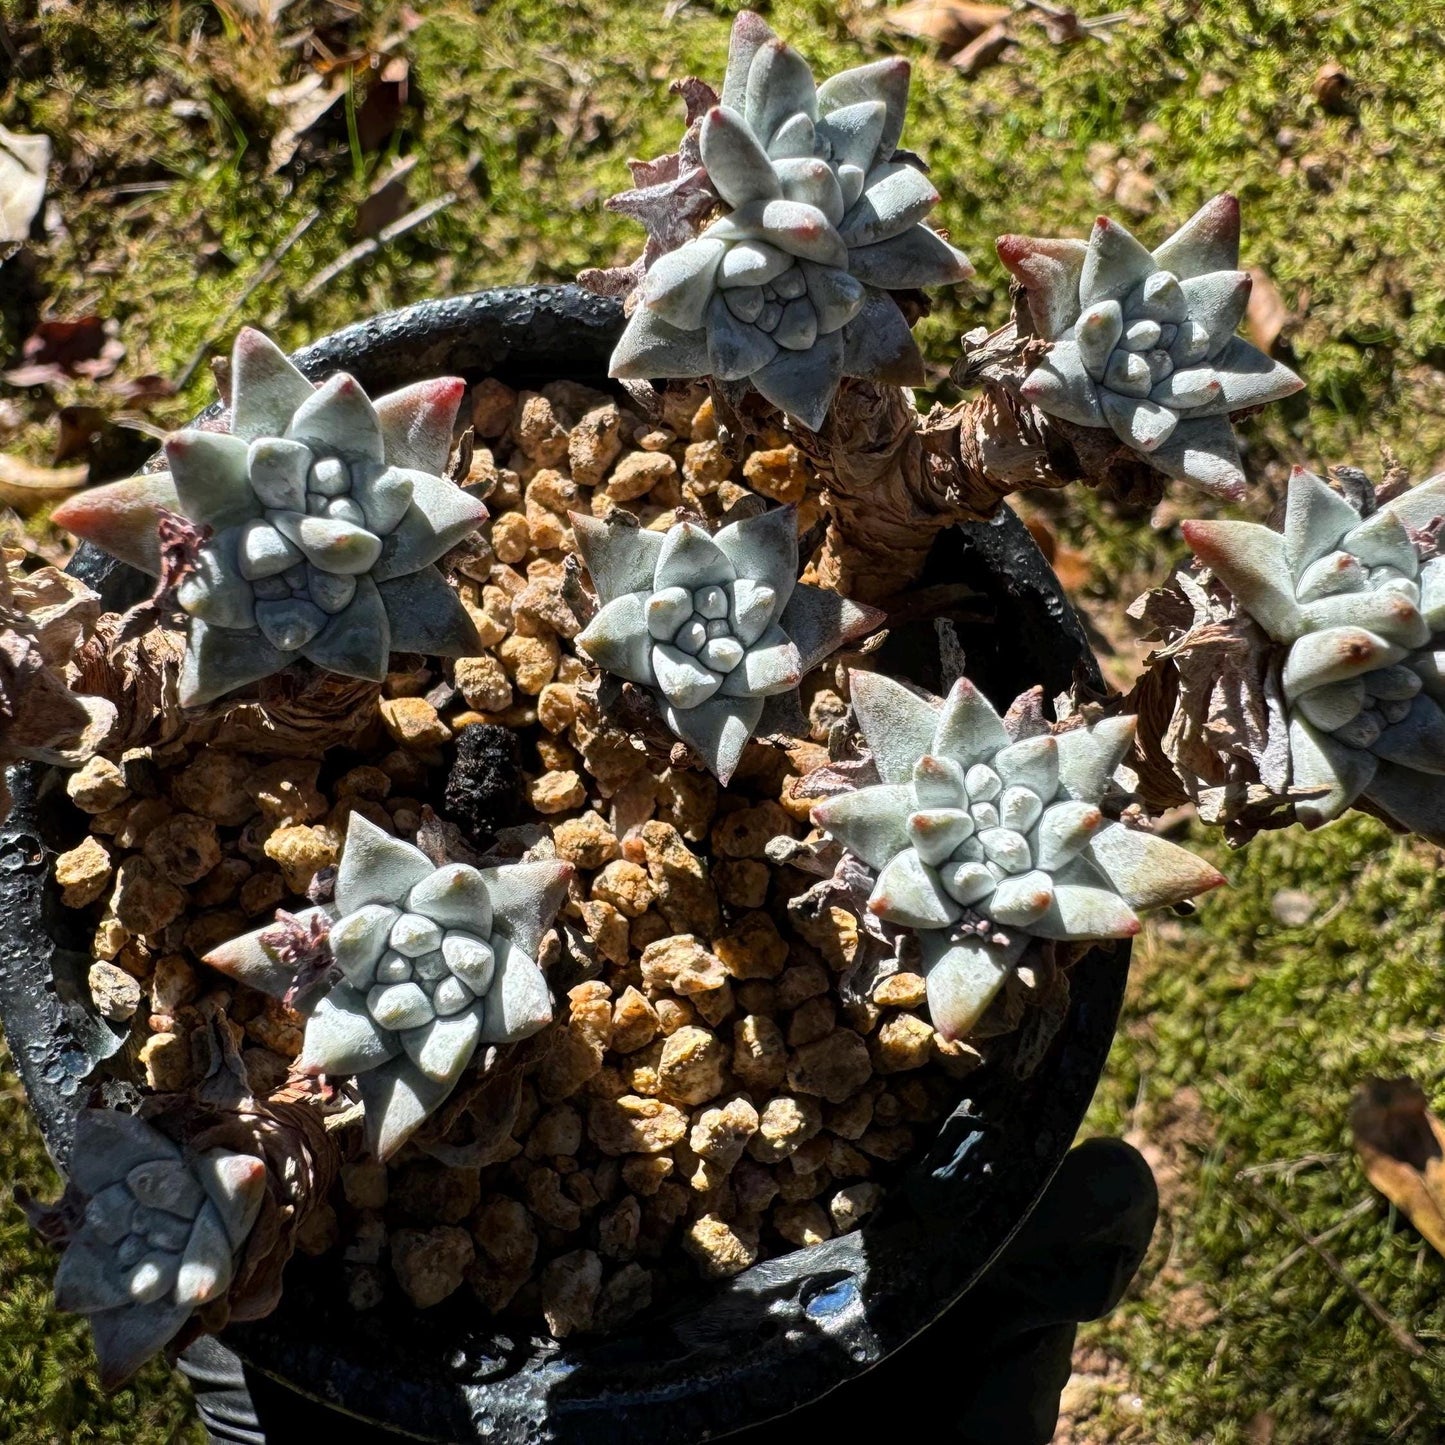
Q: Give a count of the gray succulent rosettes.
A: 8